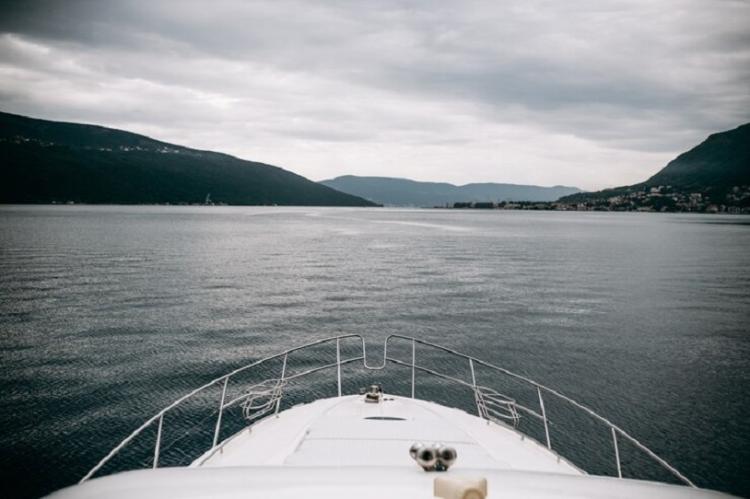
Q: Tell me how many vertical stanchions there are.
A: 8